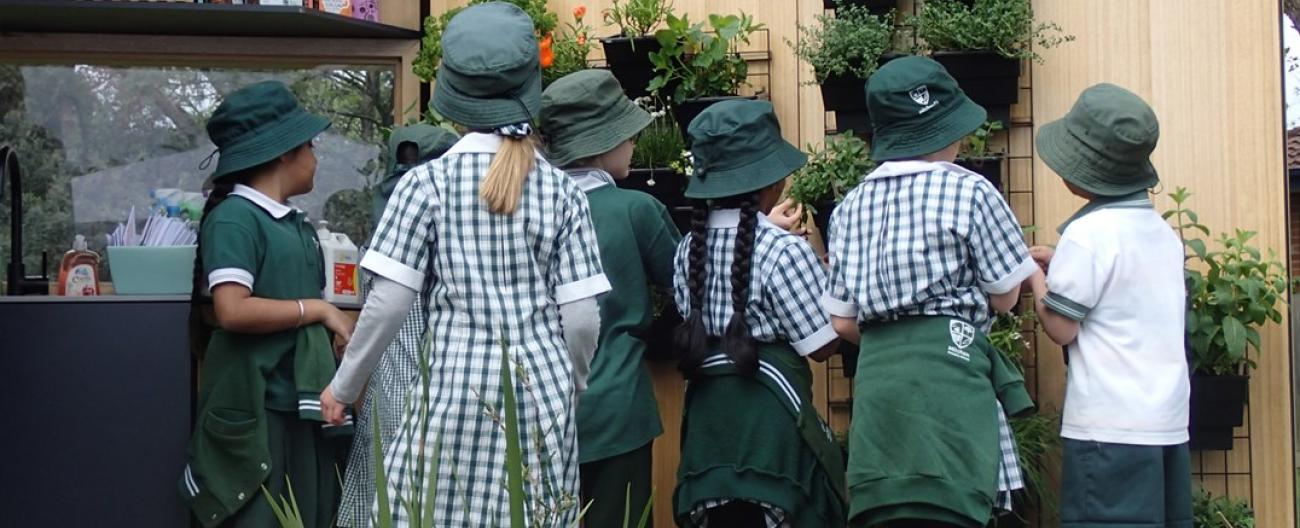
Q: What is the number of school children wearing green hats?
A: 7